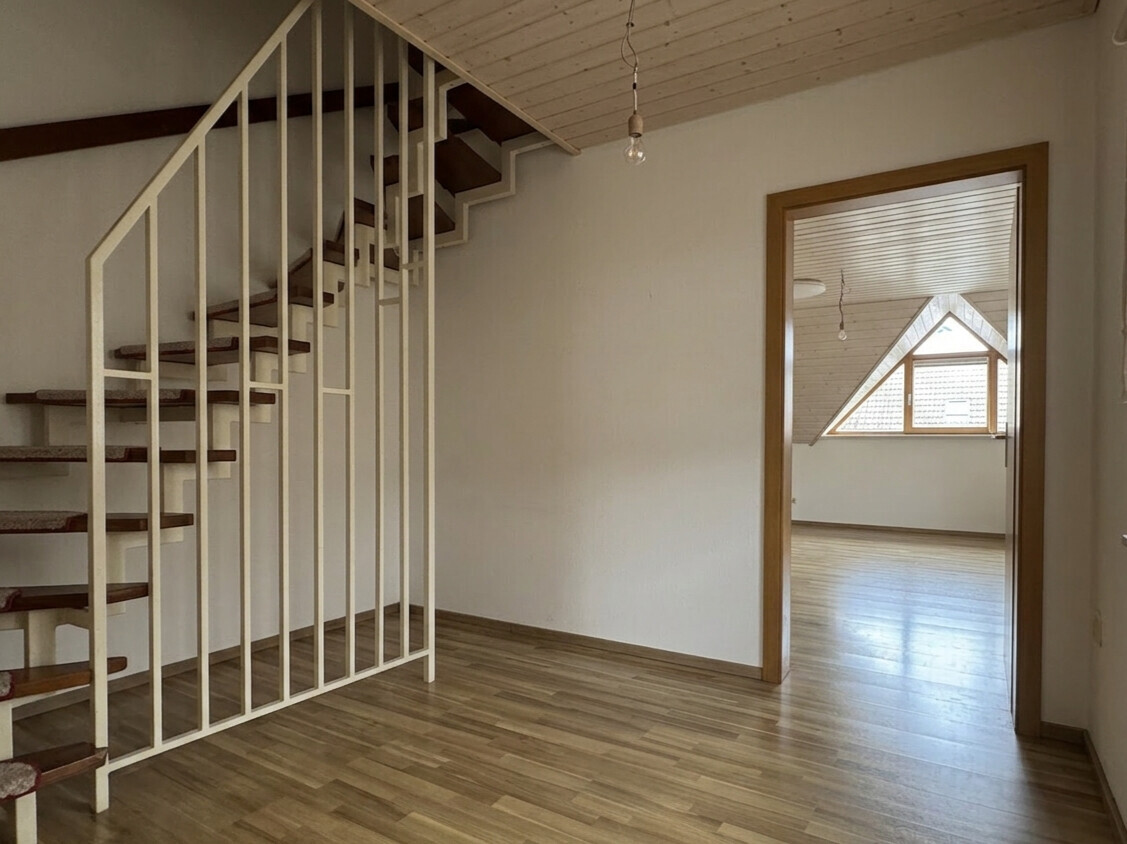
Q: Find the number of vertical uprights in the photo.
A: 10